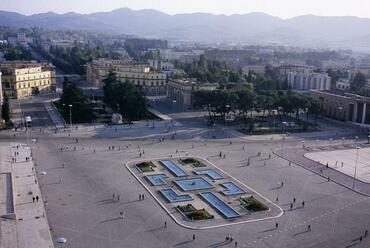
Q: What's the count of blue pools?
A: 7